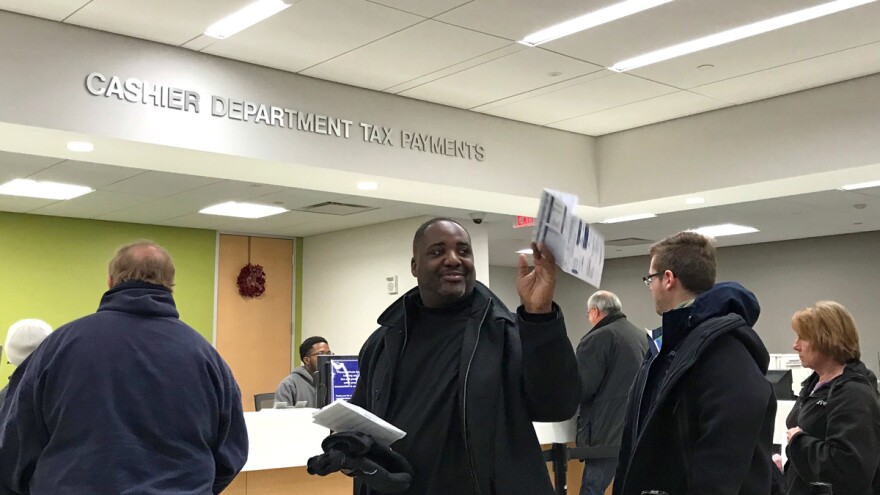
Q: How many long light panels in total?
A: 3